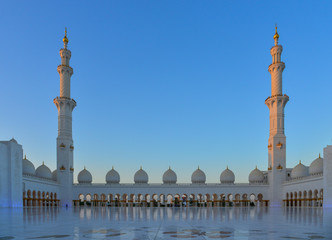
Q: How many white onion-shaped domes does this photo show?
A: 12